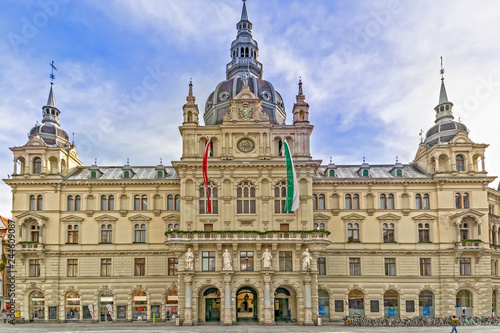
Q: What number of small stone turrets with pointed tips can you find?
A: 2